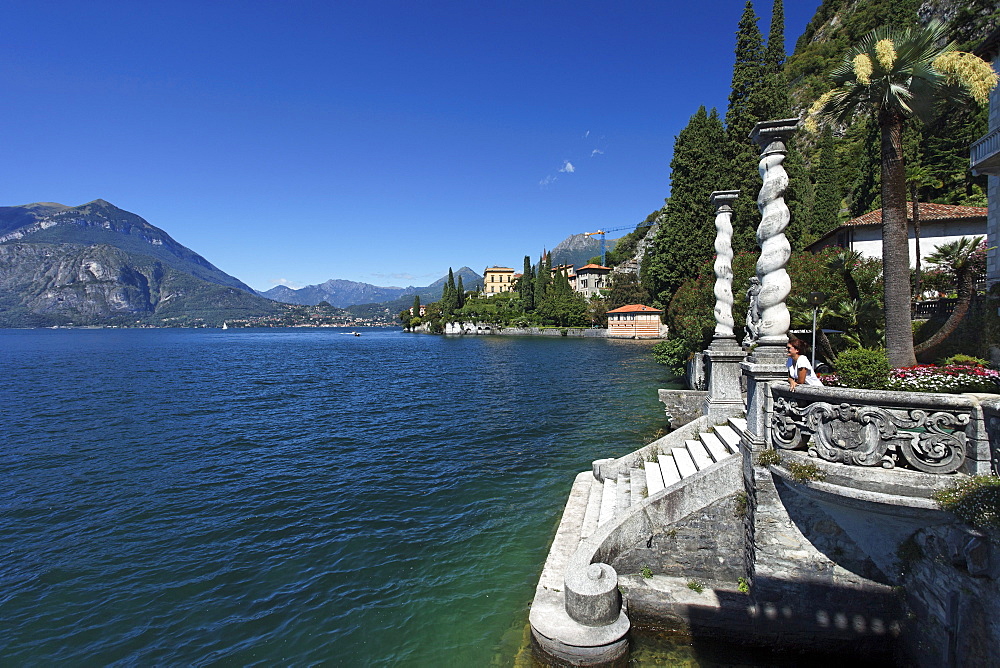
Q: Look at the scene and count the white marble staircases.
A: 1